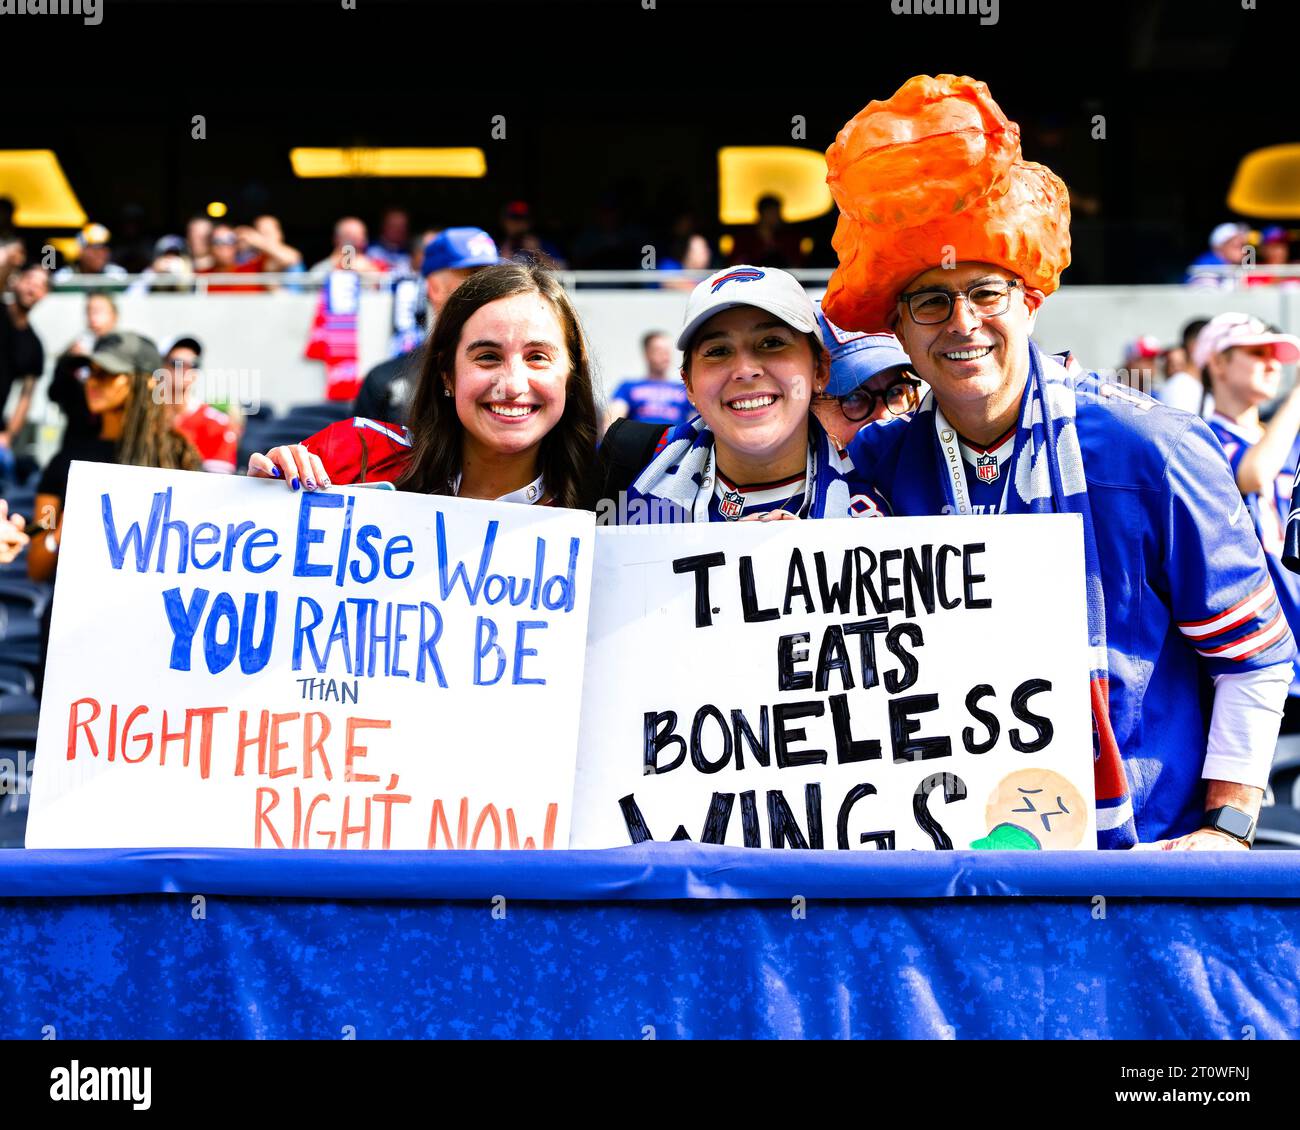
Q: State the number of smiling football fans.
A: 3